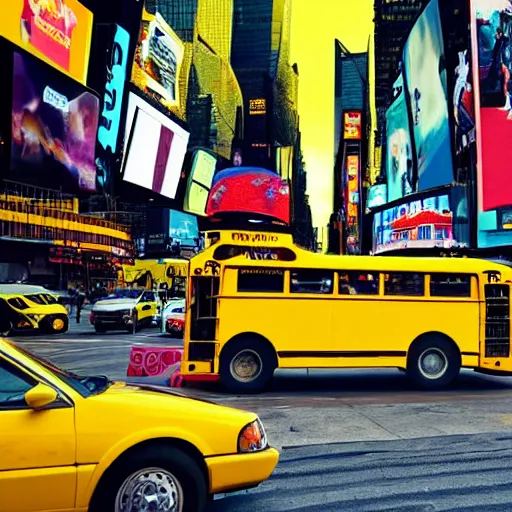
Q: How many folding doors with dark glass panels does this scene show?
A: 2